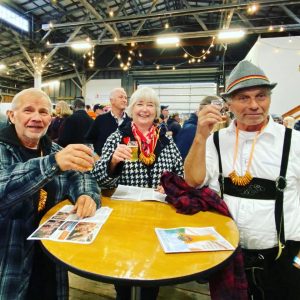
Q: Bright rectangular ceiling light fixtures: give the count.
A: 3